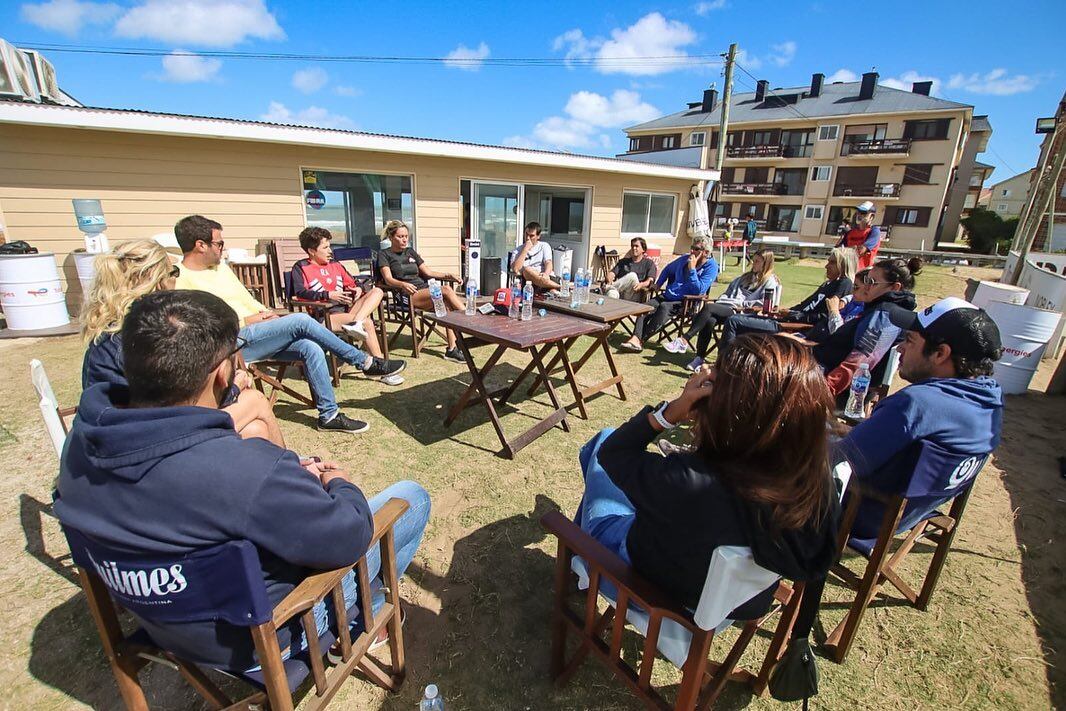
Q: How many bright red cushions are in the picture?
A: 0